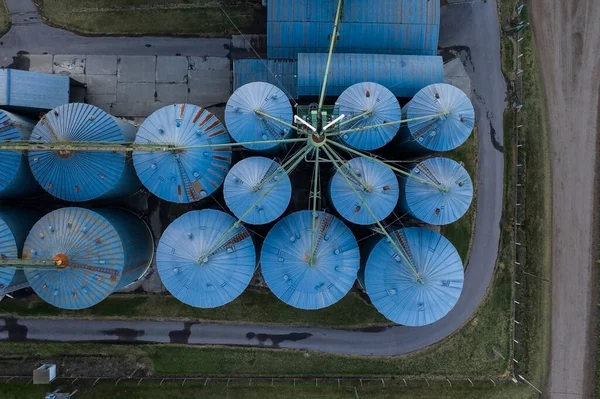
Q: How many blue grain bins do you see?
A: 14